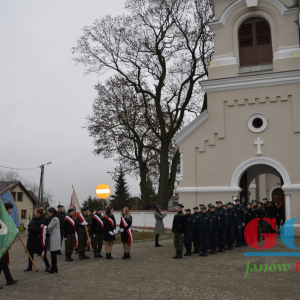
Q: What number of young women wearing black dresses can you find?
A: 2